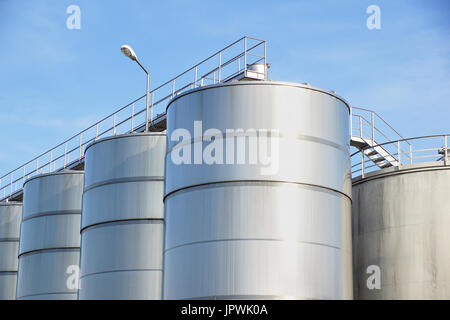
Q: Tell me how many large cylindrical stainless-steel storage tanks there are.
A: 5